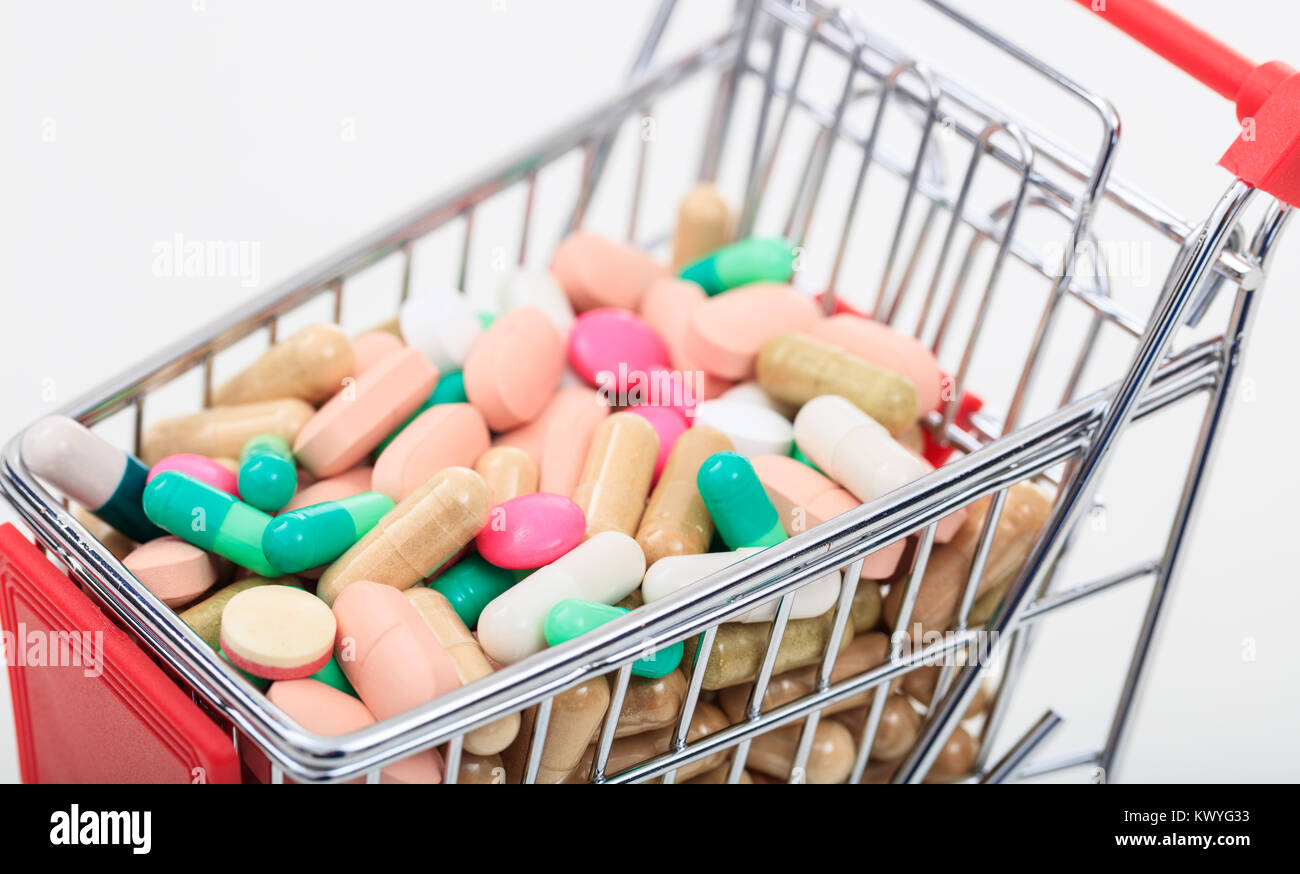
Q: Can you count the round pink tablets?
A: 5